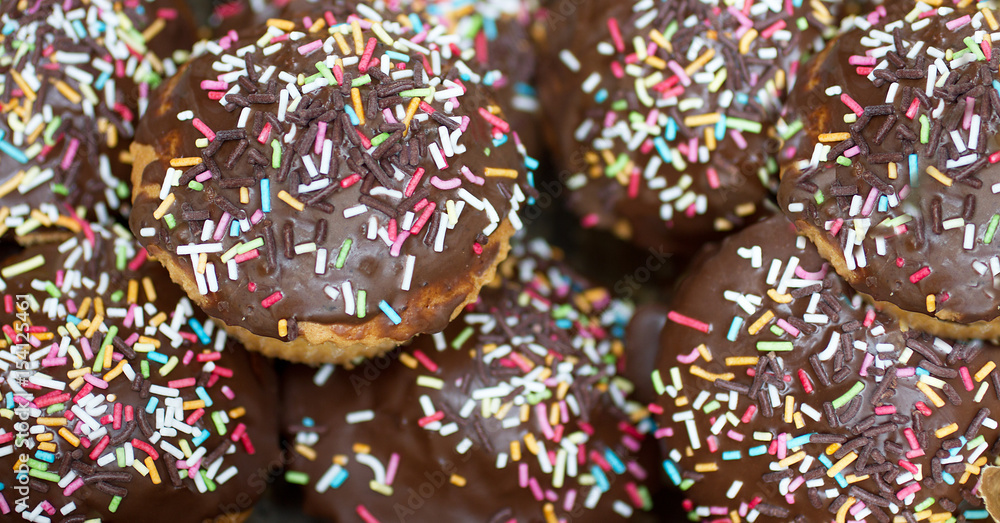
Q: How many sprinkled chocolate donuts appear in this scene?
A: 8